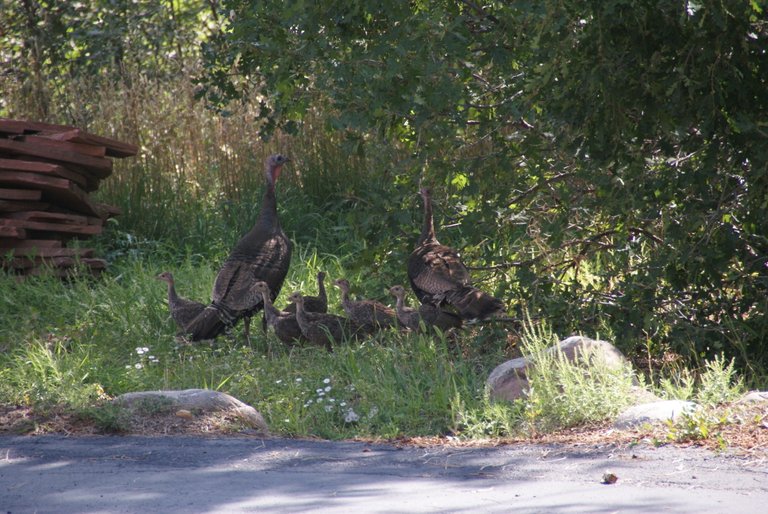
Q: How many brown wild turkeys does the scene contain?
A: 8